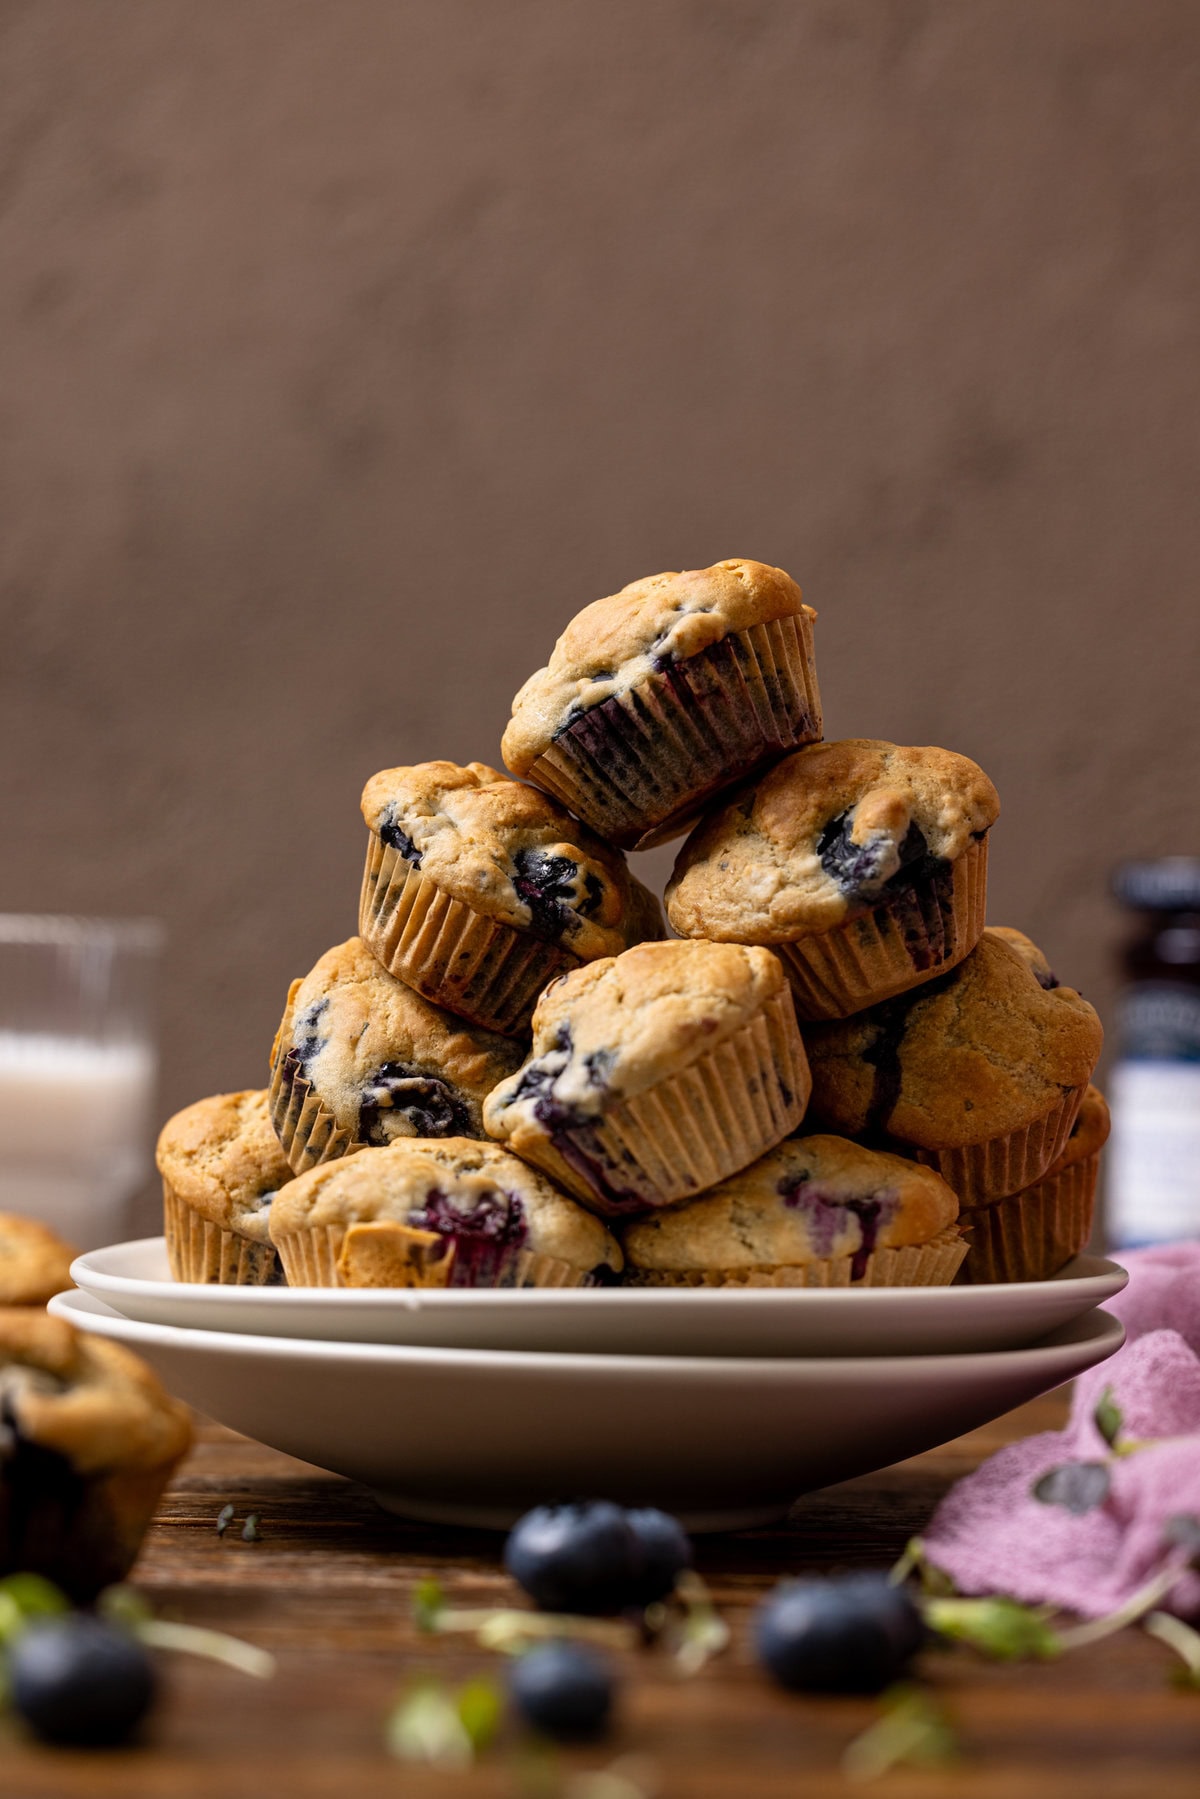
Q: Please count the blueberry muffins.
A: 12